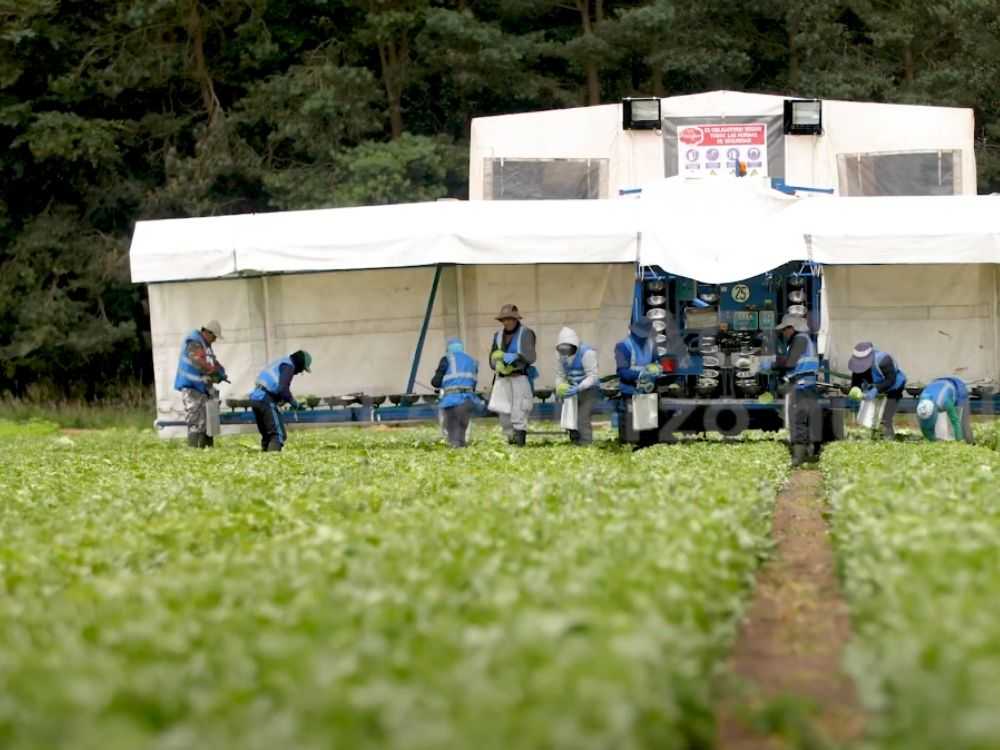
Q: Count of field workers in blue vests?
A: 9